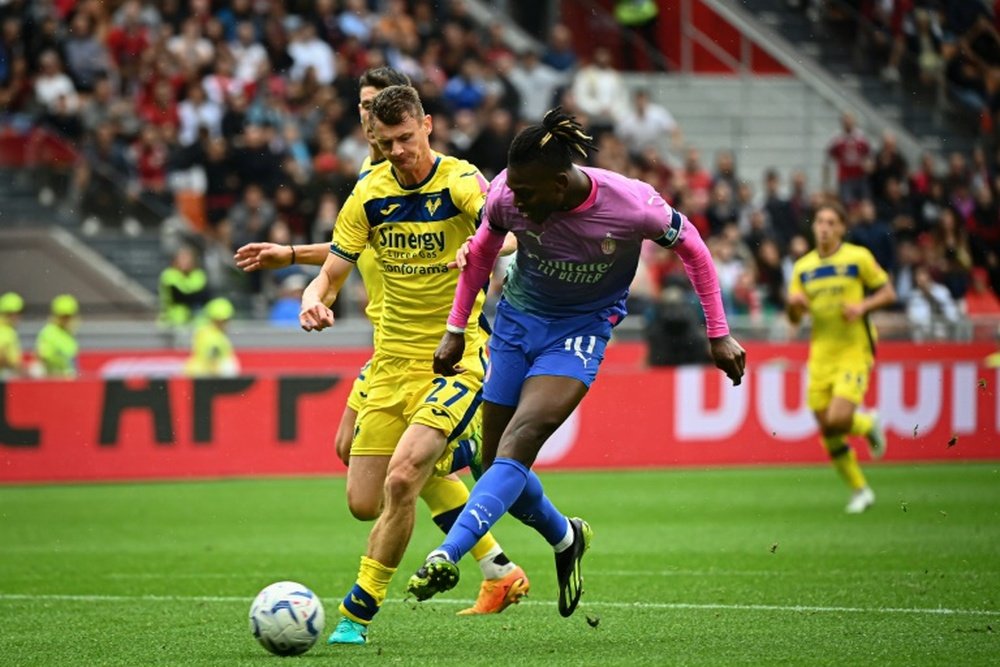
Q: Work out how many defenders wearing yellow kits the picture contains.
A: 3